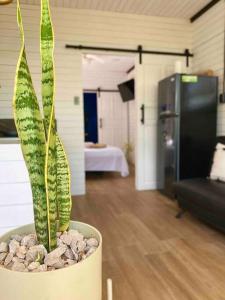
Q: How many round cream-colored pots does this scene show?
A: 1